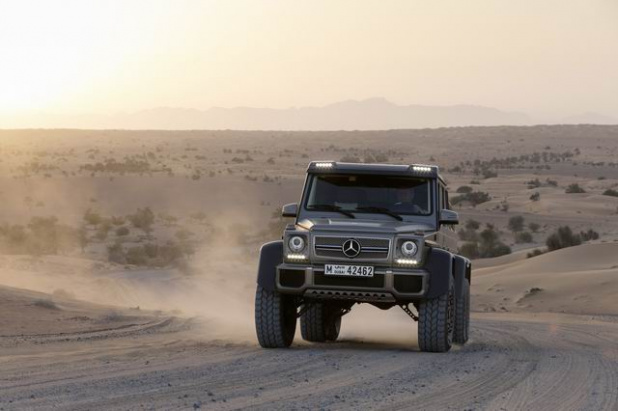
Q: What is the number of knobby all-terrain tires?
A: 4